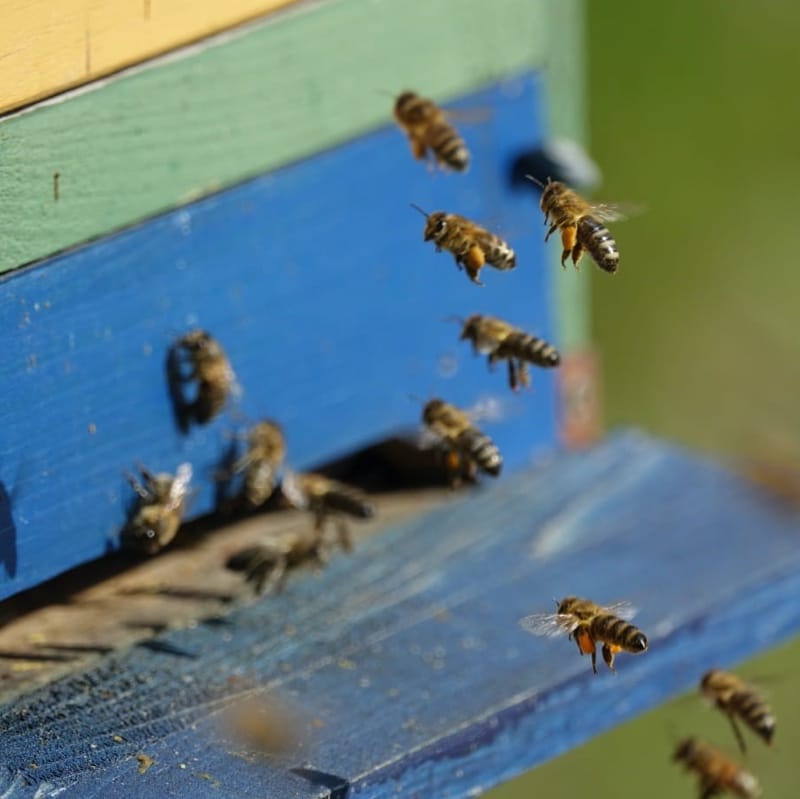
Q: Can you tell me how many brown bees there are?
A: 13